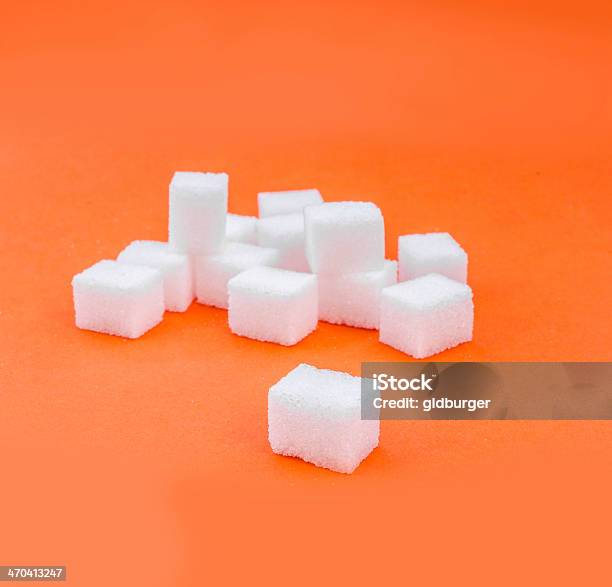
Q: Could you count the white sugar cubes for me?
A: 13